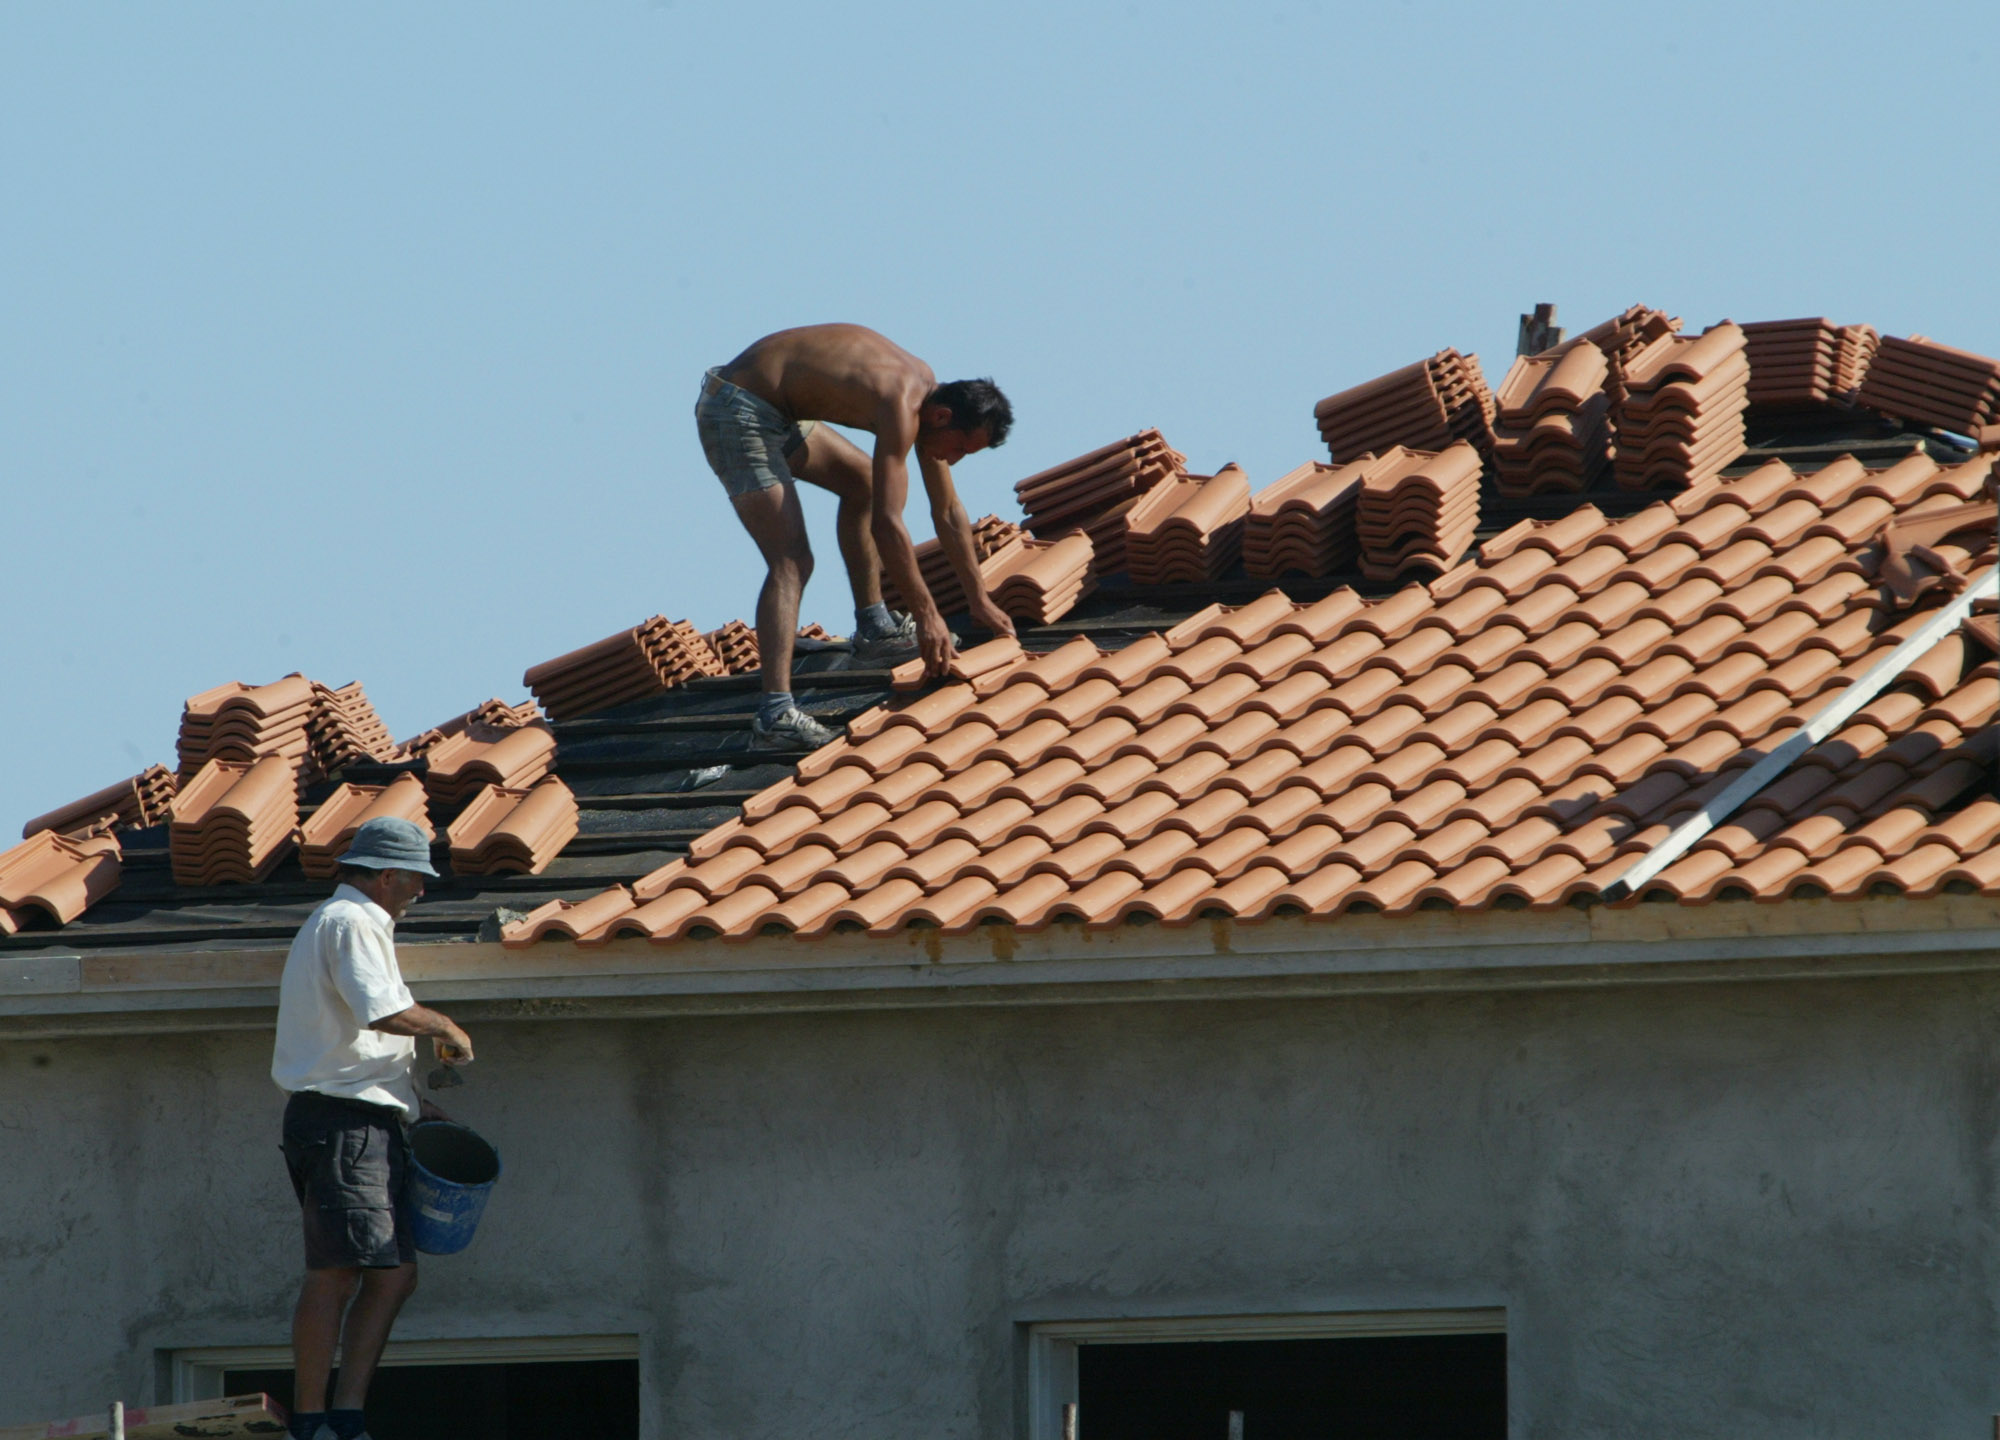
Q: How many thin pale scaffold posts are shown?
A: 3